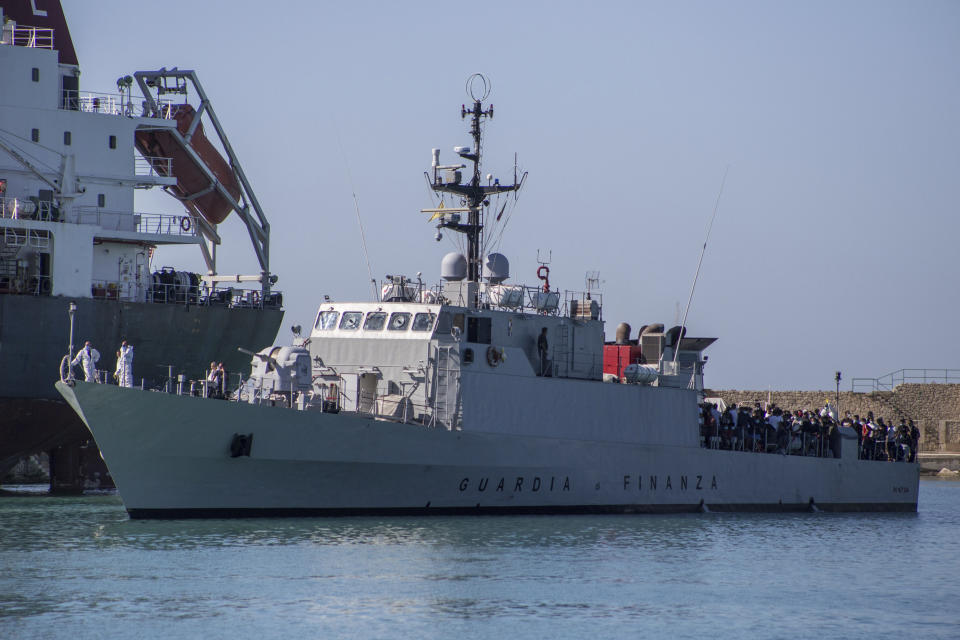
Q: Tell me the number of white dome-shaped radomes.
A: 2